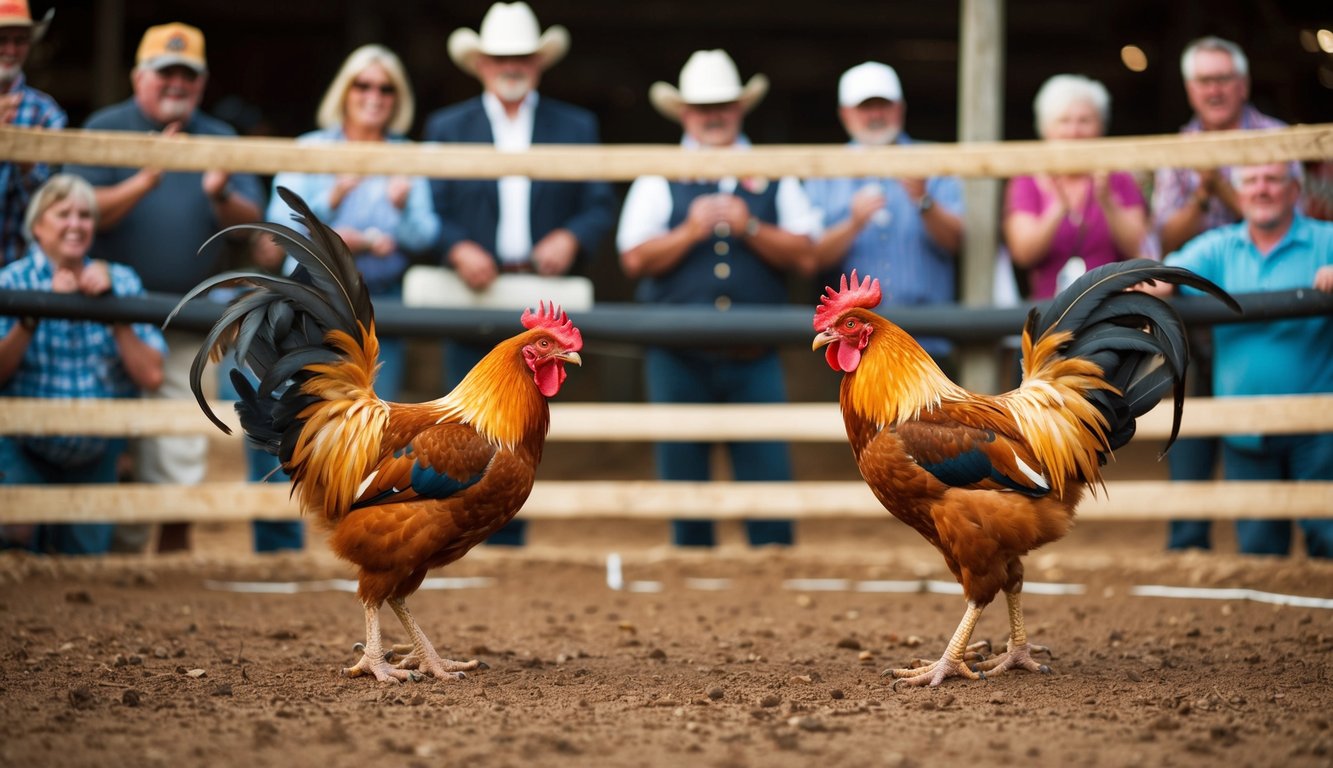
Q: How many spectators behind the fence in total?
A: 10